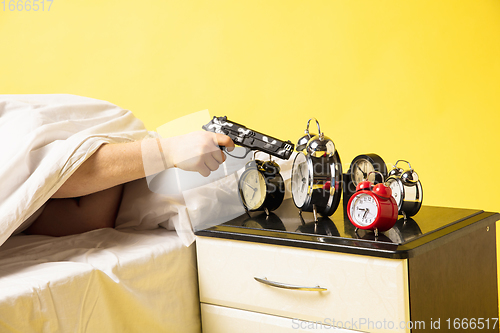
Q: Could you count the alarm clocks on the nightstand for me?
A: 5